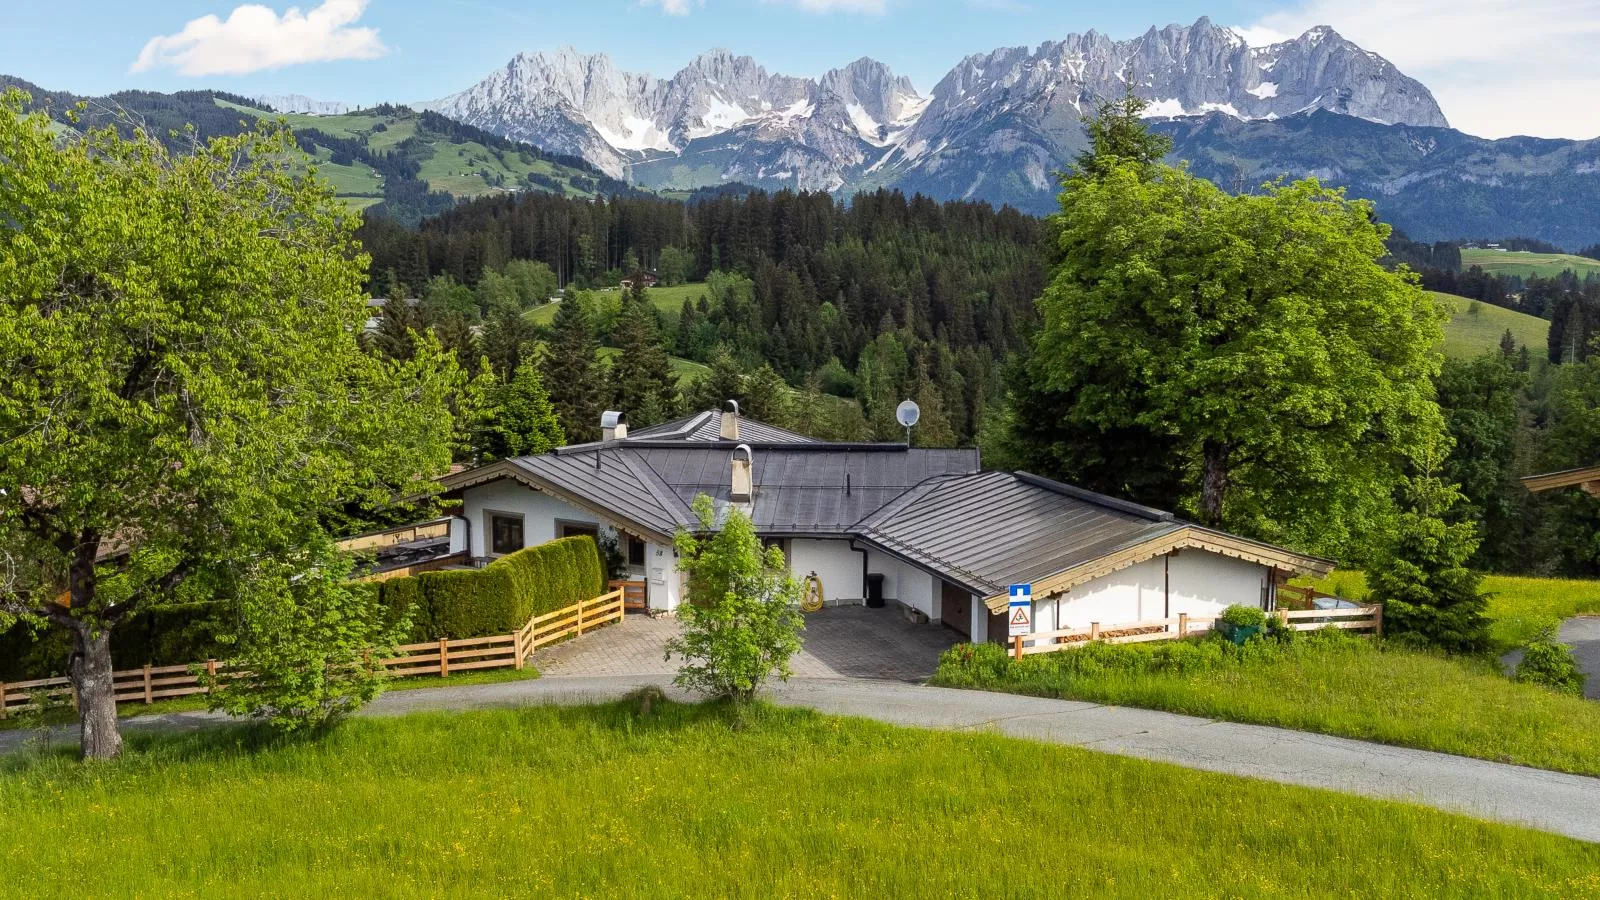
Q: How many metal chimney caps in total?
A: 3